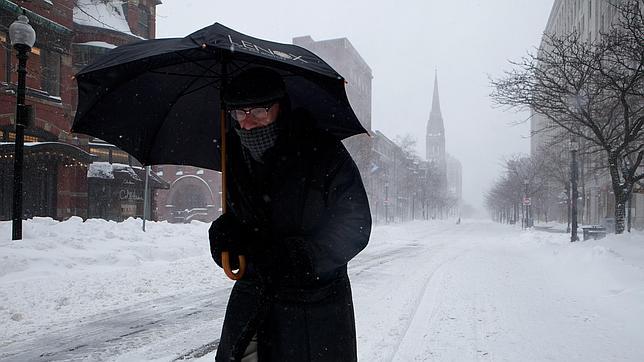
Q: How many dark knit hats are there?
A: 1